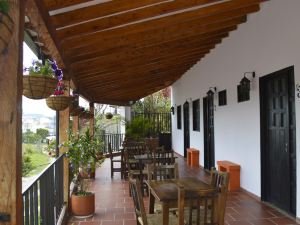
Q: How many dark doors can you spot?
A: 3